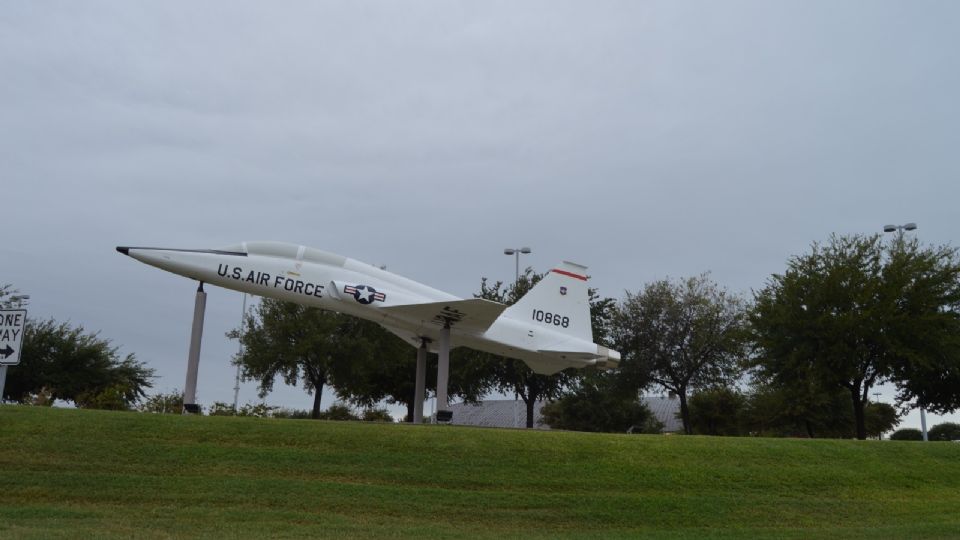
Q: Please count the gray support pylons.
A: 3